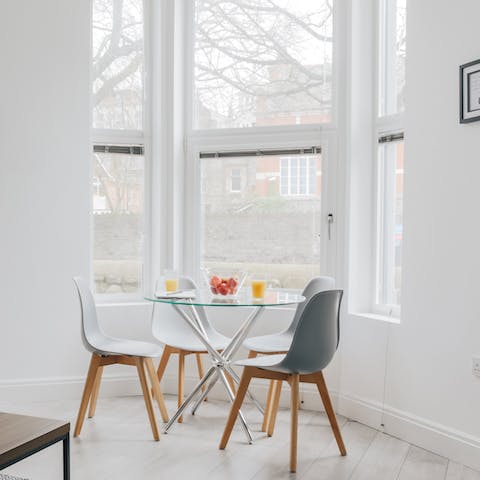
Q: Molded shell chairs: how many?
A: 4